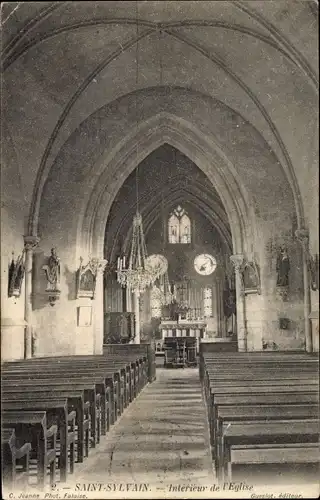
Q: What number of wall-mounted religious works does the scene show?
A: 6